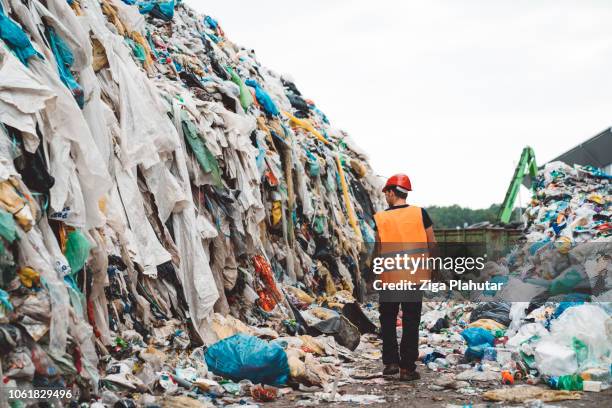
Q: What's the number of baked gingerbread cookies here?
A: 0